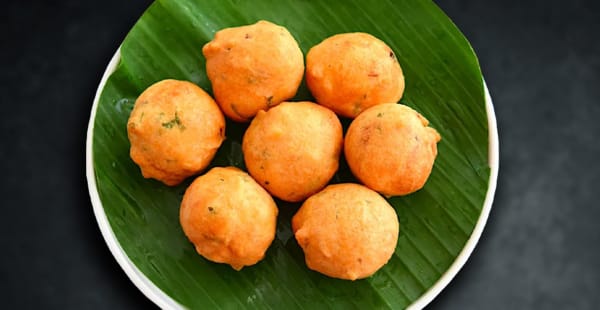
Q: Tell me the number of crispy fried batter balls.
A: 7